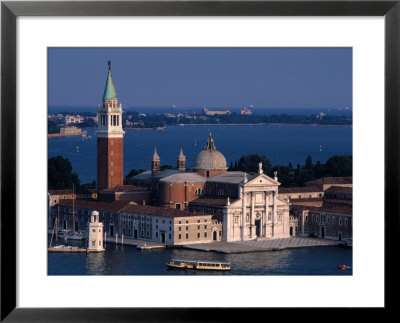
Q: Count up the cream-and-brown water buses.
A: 1